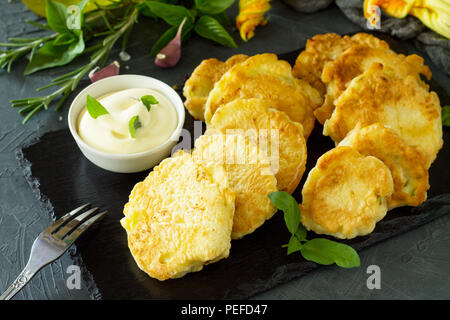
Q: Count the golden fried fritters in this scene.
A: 10